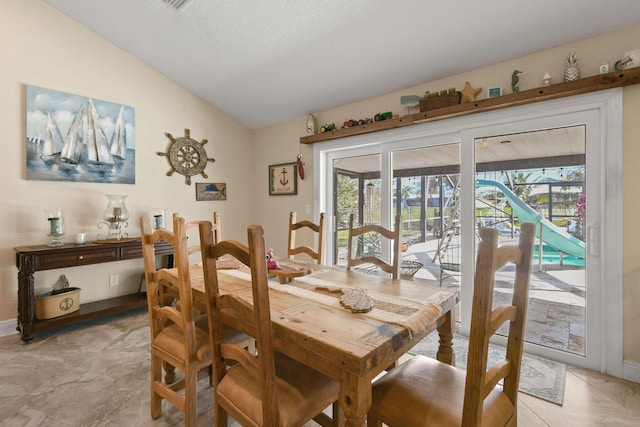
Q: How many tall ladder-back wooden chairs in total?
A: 6